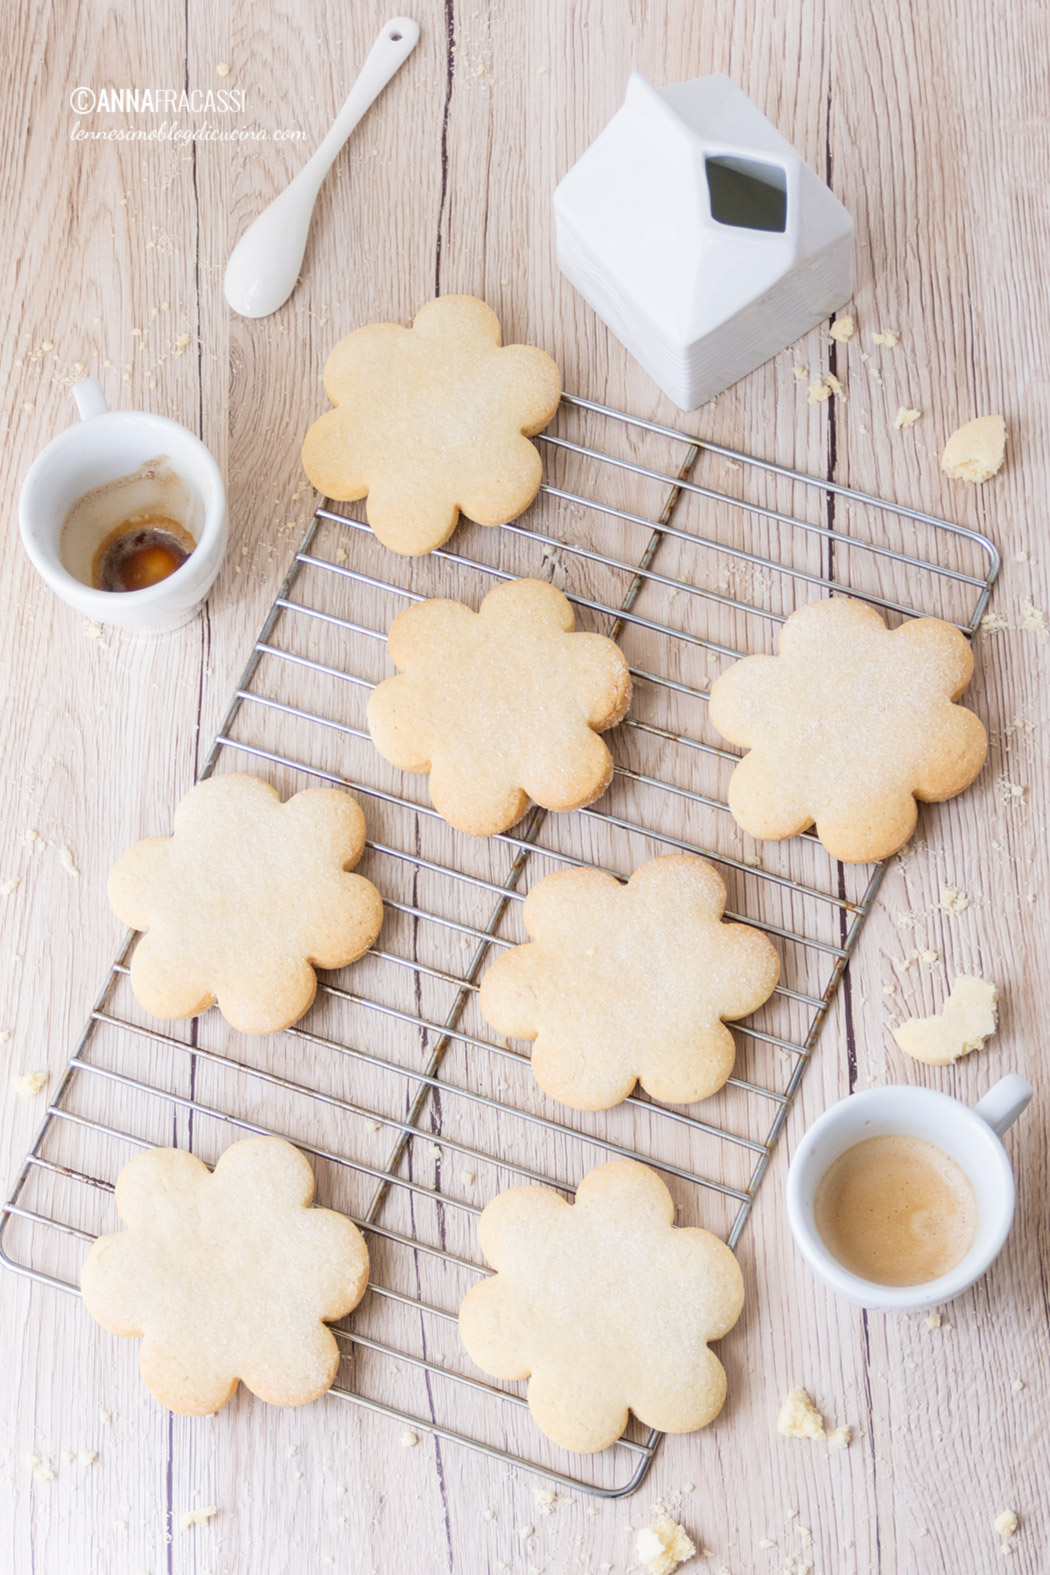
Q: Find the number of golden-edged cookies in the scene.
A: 7